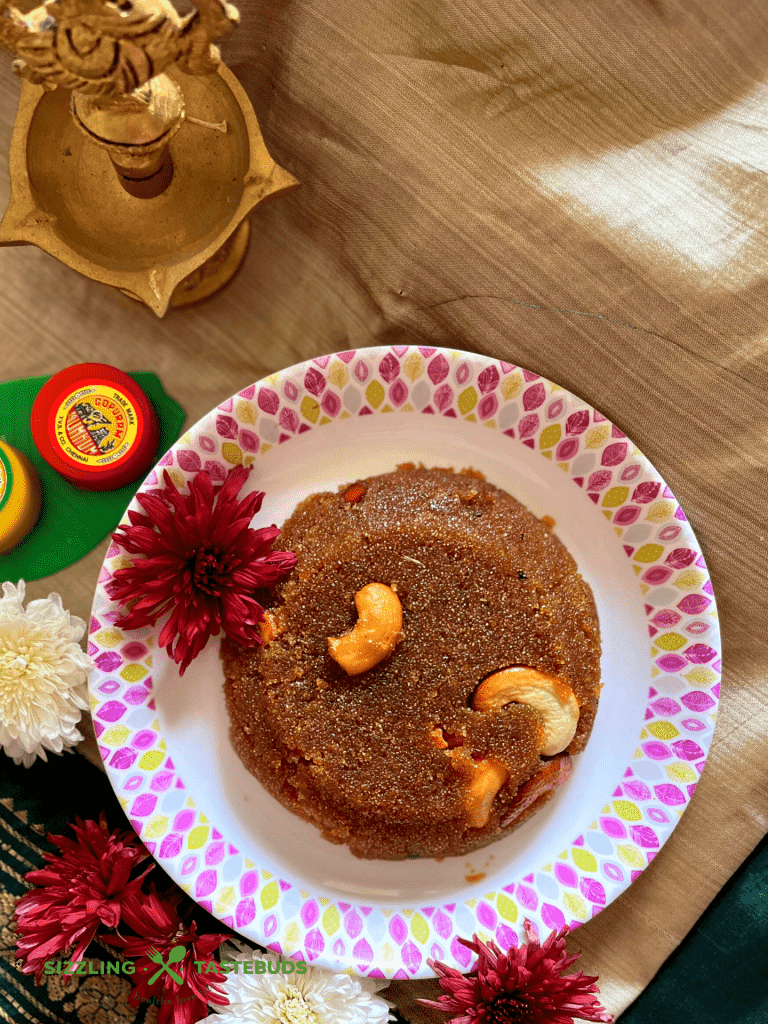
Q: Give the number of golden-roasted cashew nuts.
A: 3